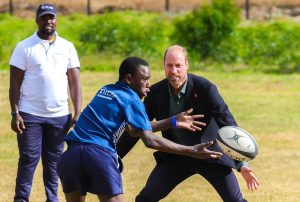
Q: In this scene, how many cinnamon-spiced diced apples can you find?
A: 0